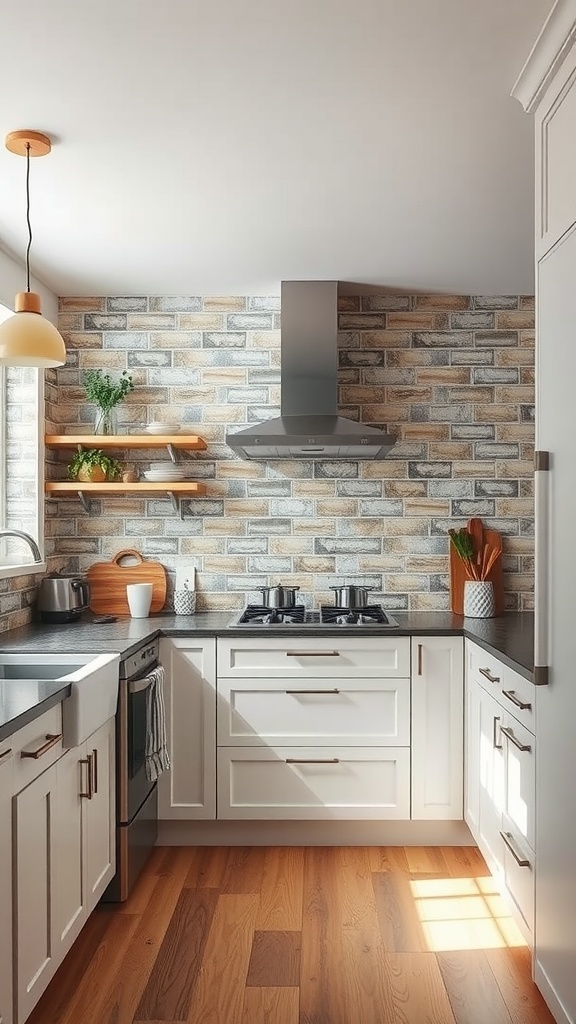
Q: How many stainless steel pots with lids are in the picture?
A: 2